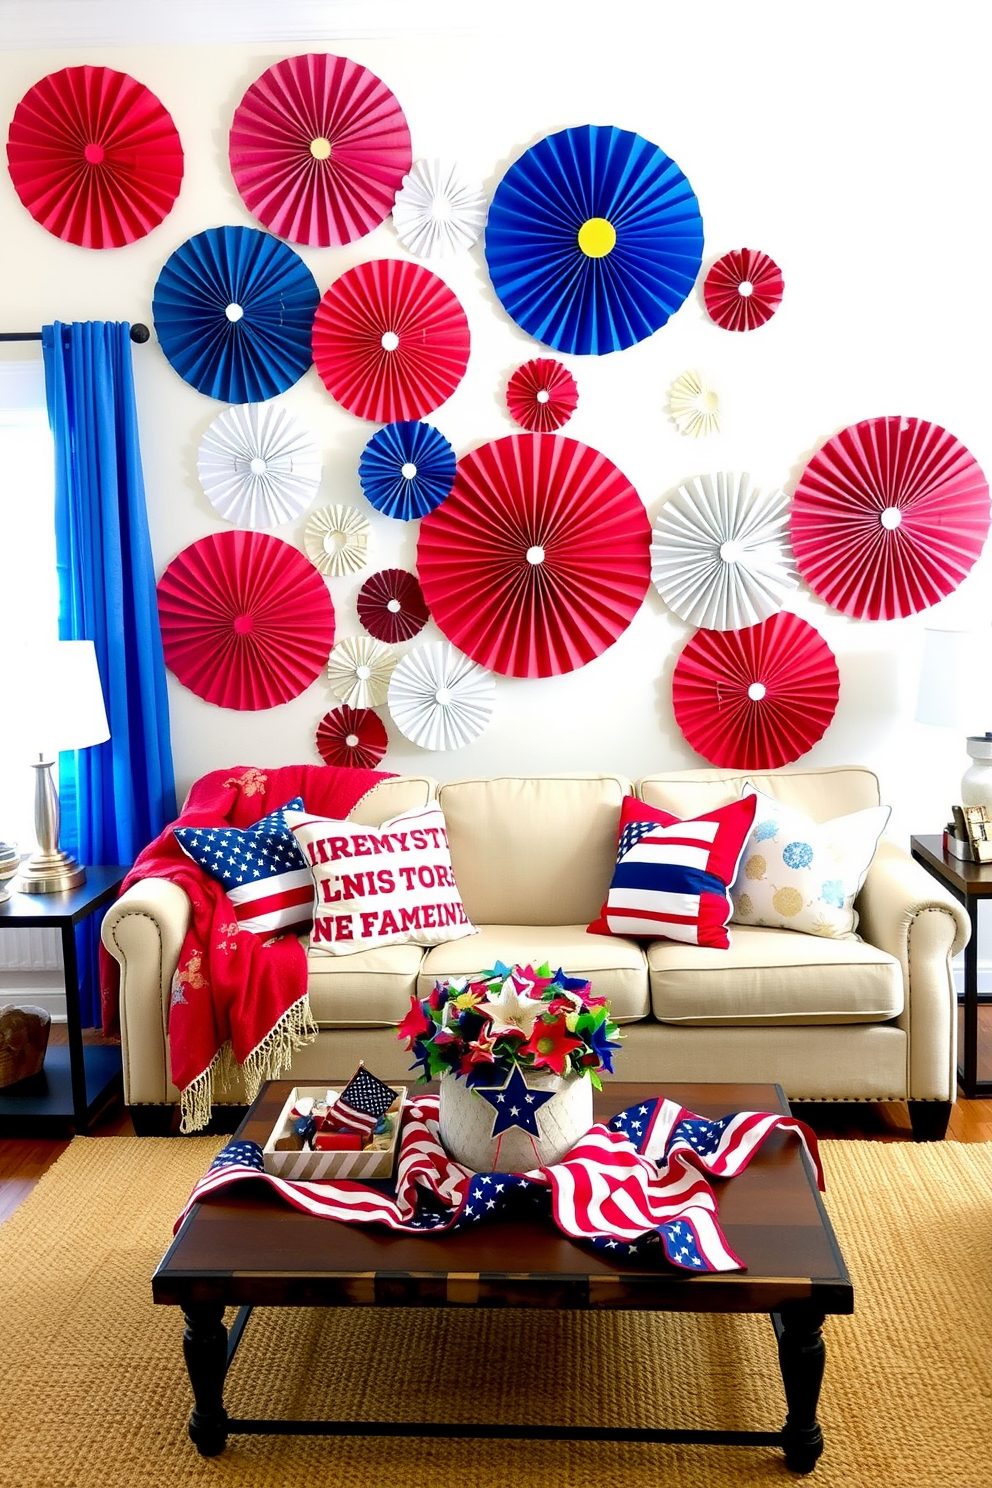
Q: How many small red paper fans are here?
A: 4